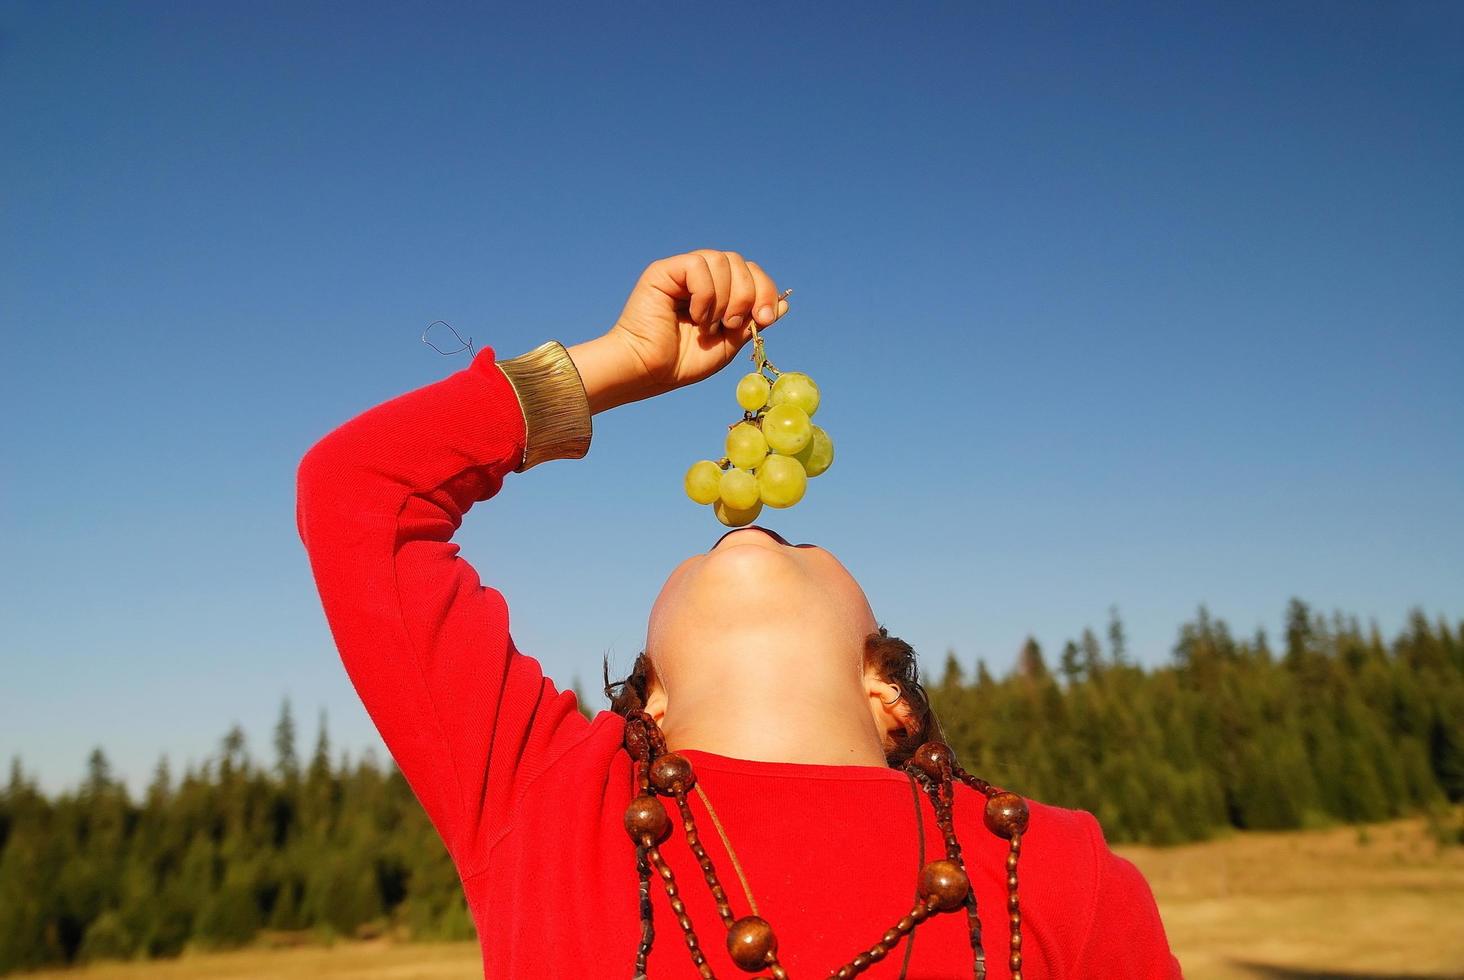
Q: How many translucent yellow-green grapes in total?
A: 9